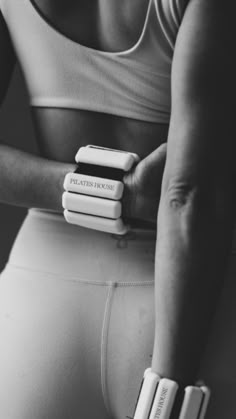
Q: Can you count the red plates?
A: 0